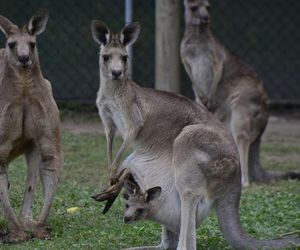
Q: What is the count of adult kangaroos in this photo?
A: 3